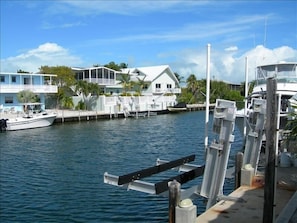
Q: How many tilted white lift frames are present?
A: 2